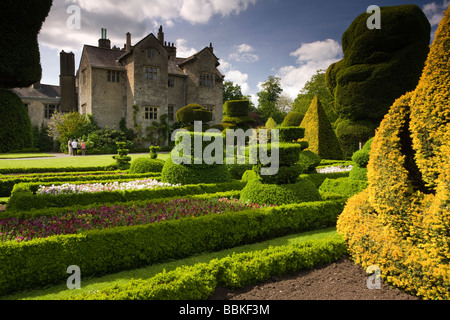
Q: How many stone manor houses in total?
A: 1